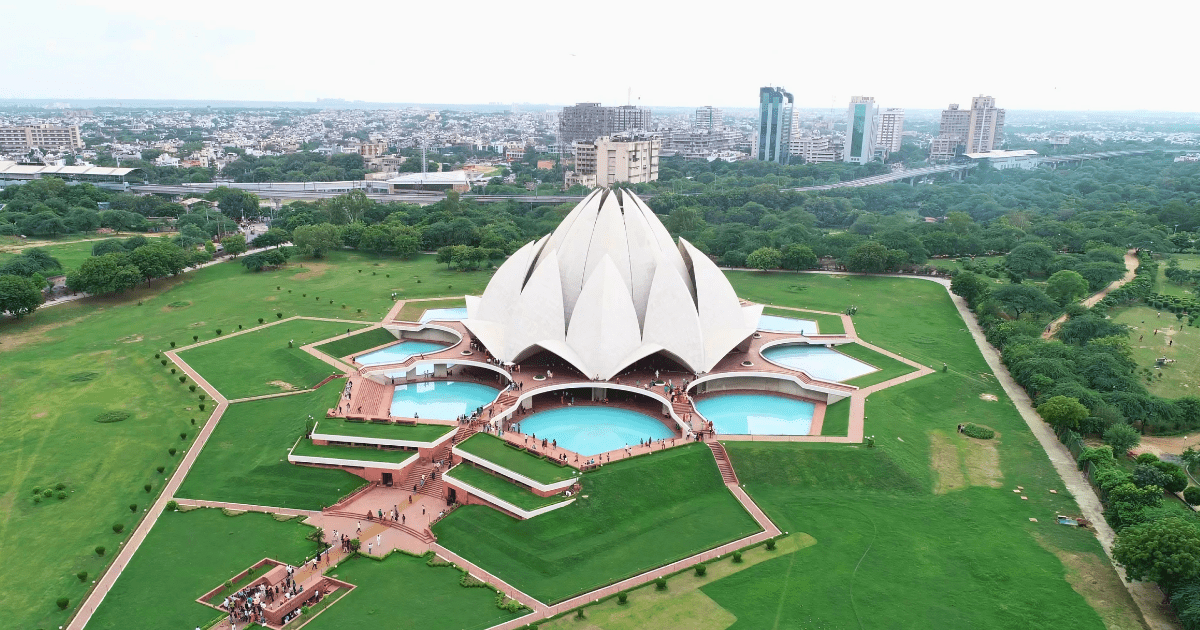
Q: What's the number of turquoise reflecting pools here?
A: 7